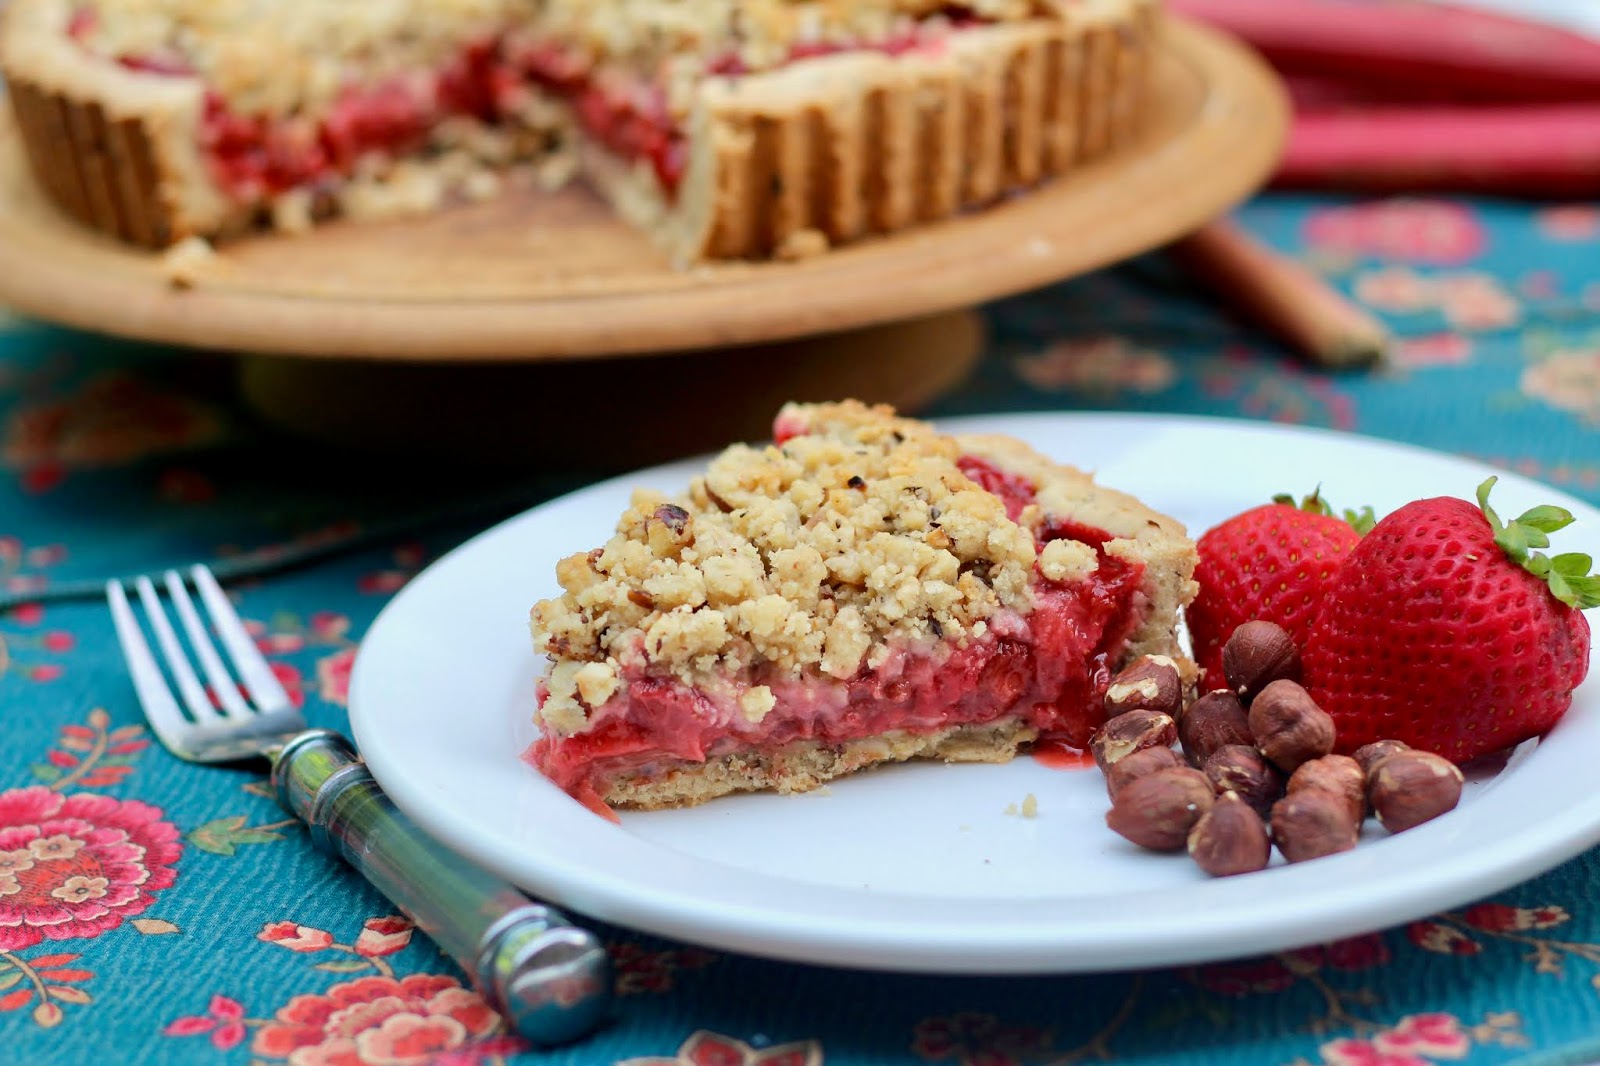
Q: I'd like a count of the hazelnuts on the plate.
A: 13